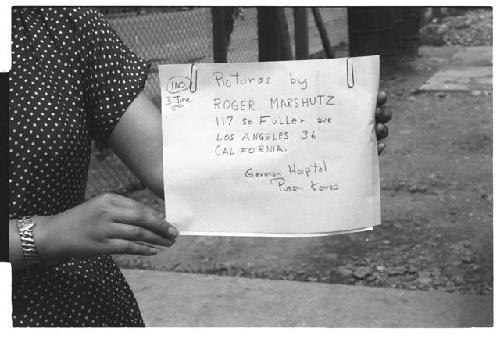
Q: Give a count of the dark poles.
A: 4